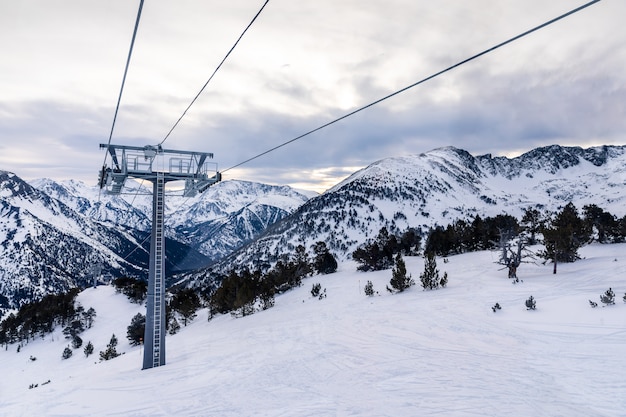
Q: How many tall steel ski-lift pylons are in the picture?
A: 1